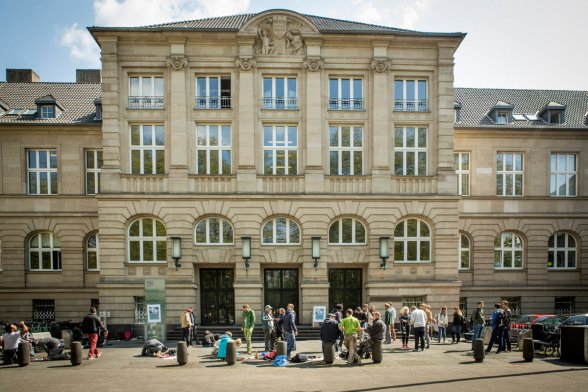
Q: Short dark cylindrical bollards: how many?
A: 9